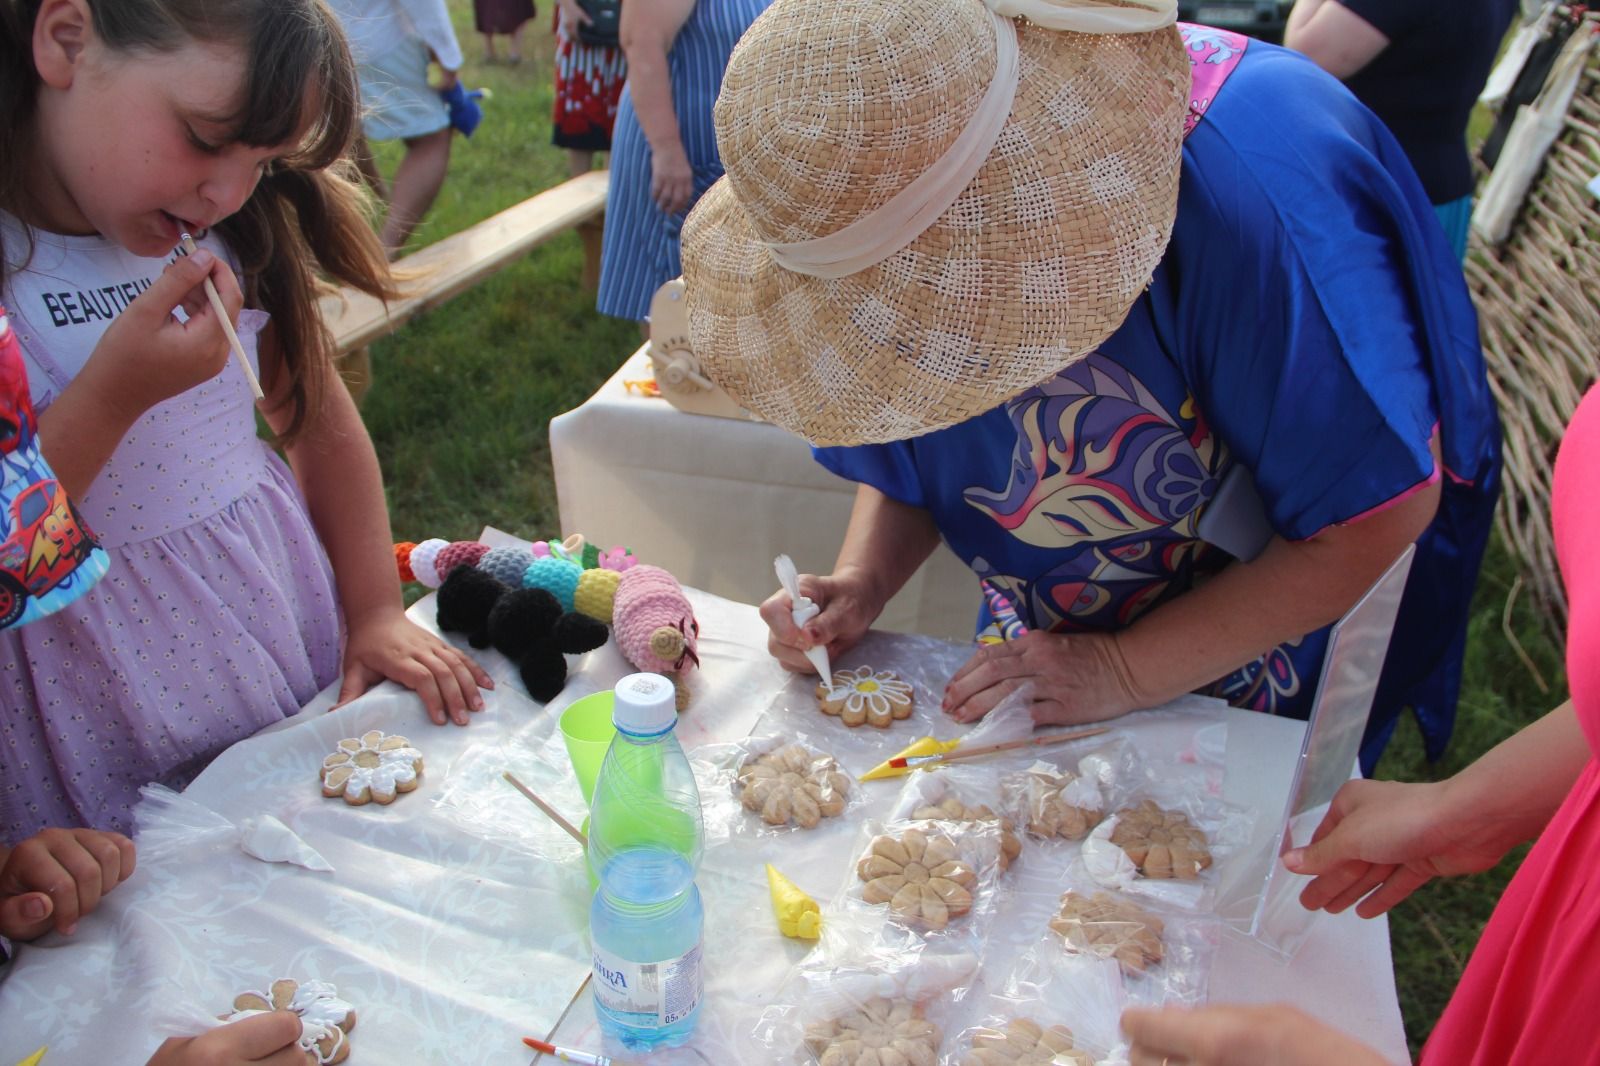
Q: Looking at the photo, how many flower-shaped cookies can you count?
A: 11